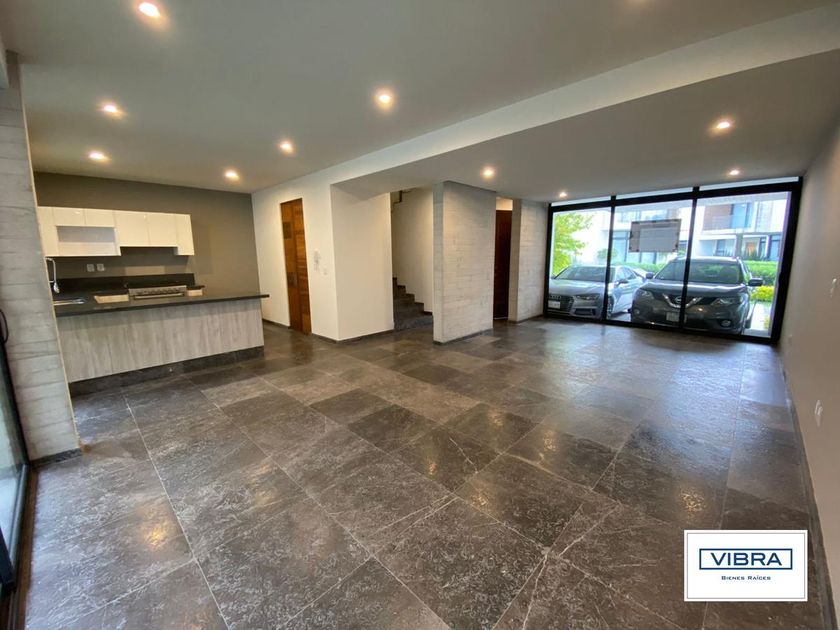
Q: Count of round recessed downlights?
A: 10